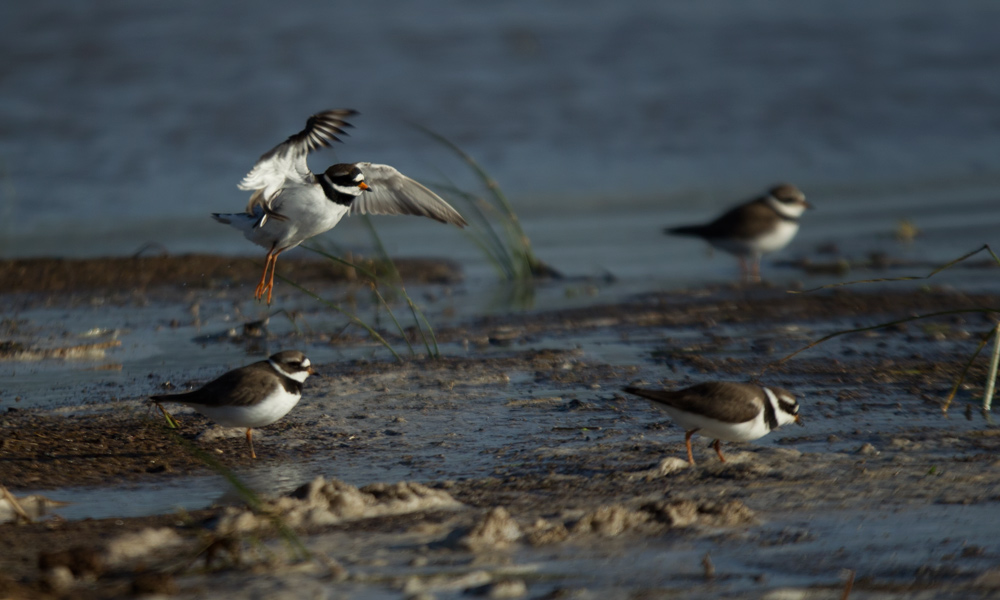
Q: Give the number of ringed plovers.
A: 4